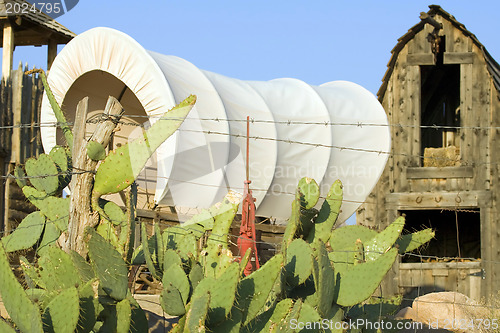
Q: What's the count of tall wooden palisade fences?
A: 1